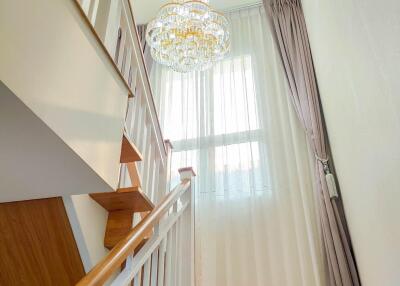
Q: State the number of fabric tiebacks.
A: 1